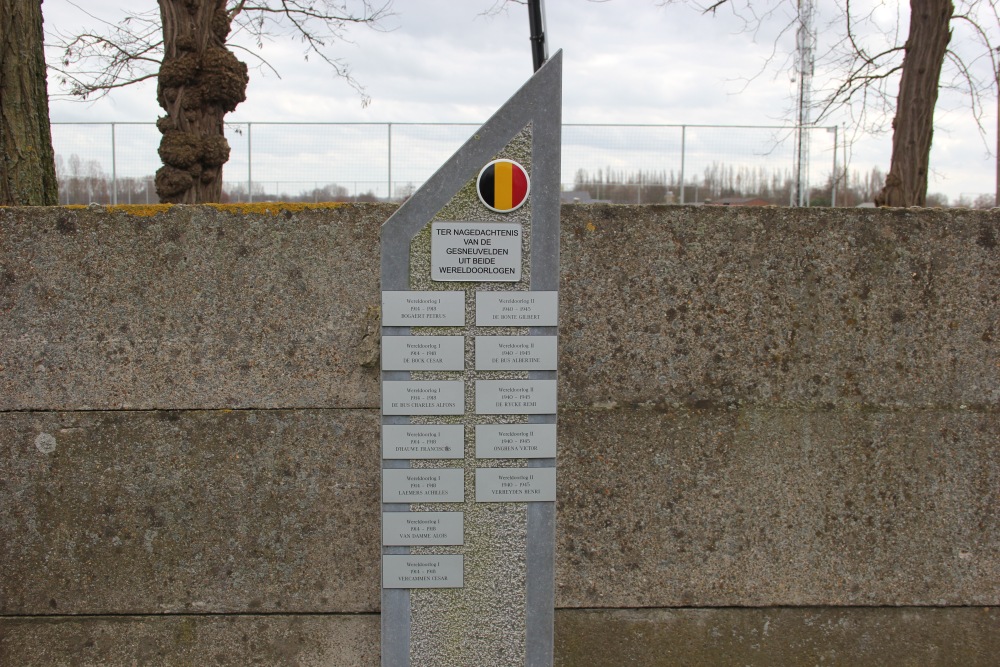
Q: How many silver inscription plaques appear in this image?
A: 13